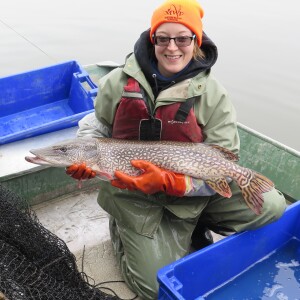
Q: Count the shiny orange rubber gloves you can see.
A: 2